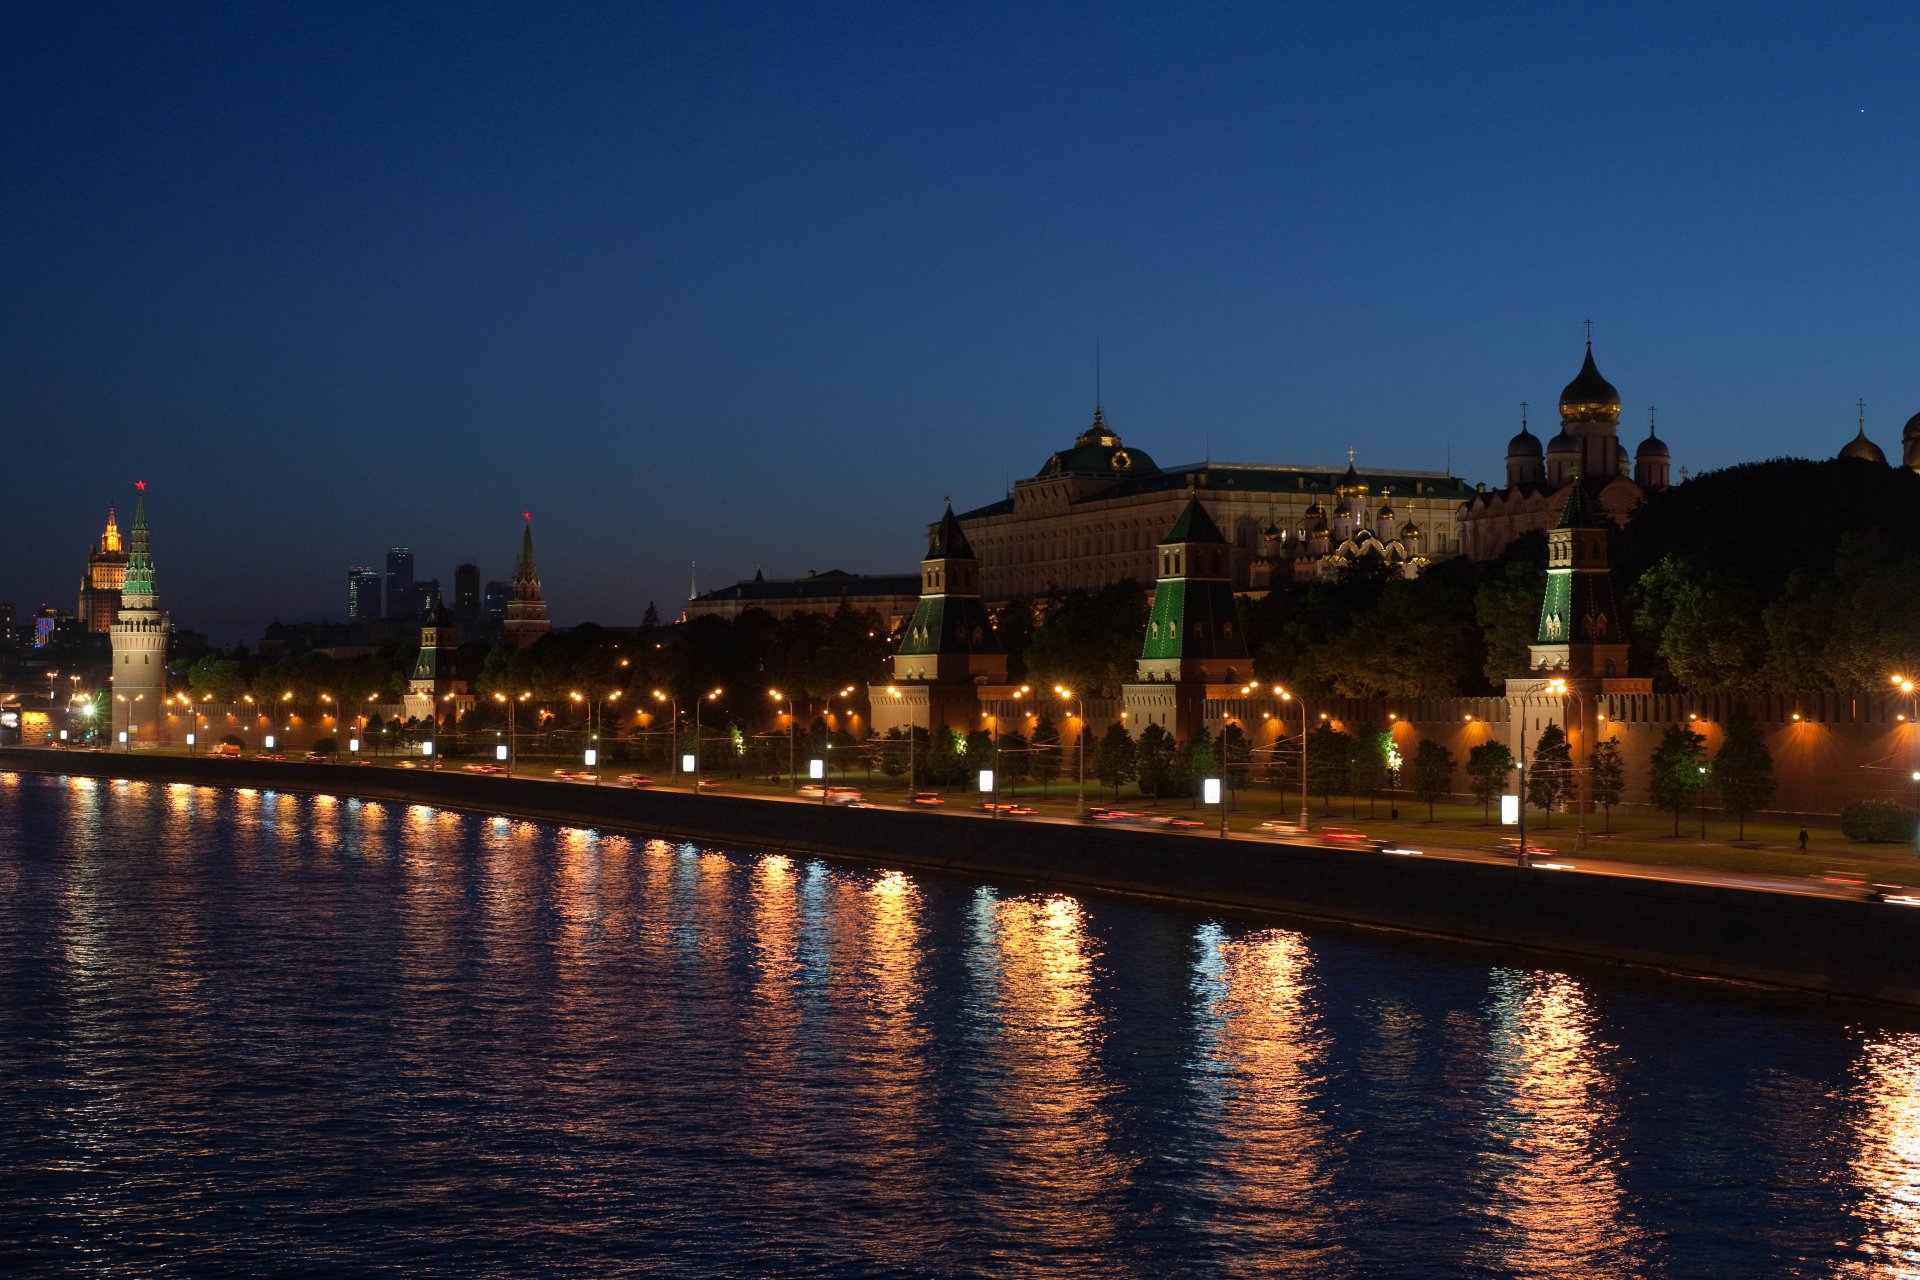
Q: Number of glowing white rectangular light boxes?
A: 13